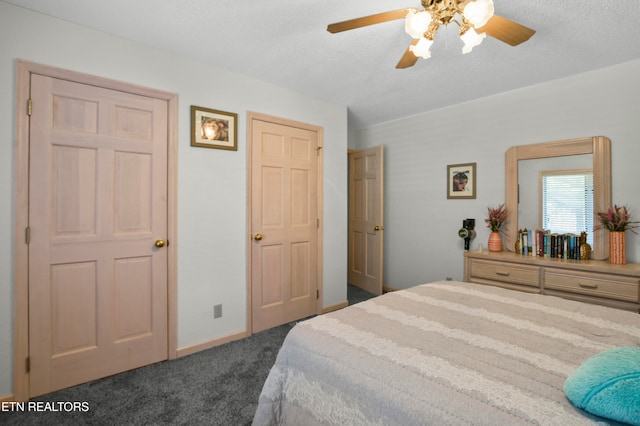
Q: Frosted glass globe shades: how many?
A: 4